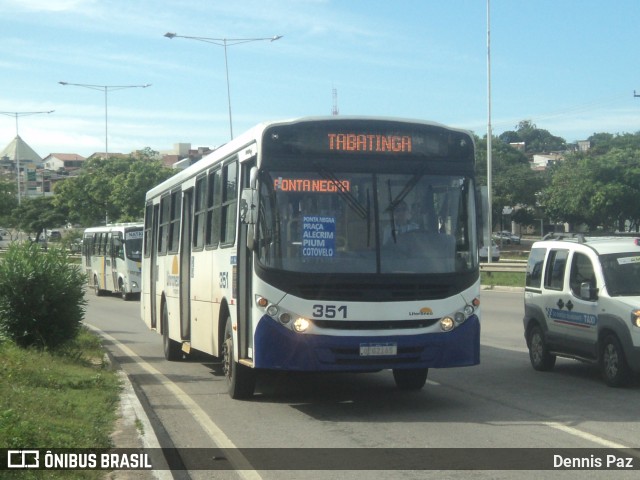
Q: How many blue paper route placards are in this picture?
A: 1